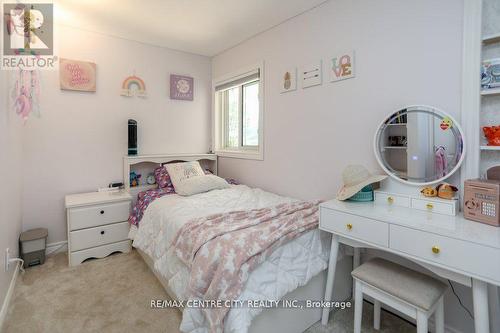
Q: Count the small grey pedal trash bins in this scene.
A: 1